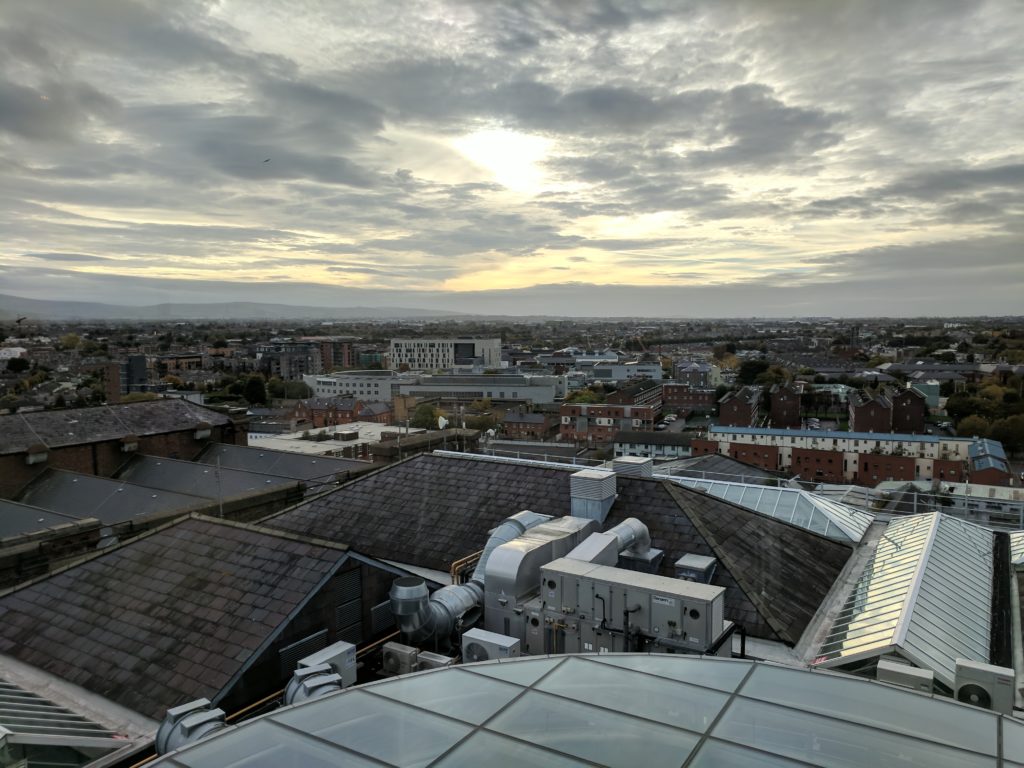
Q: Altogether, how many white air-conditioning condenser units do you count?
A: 6